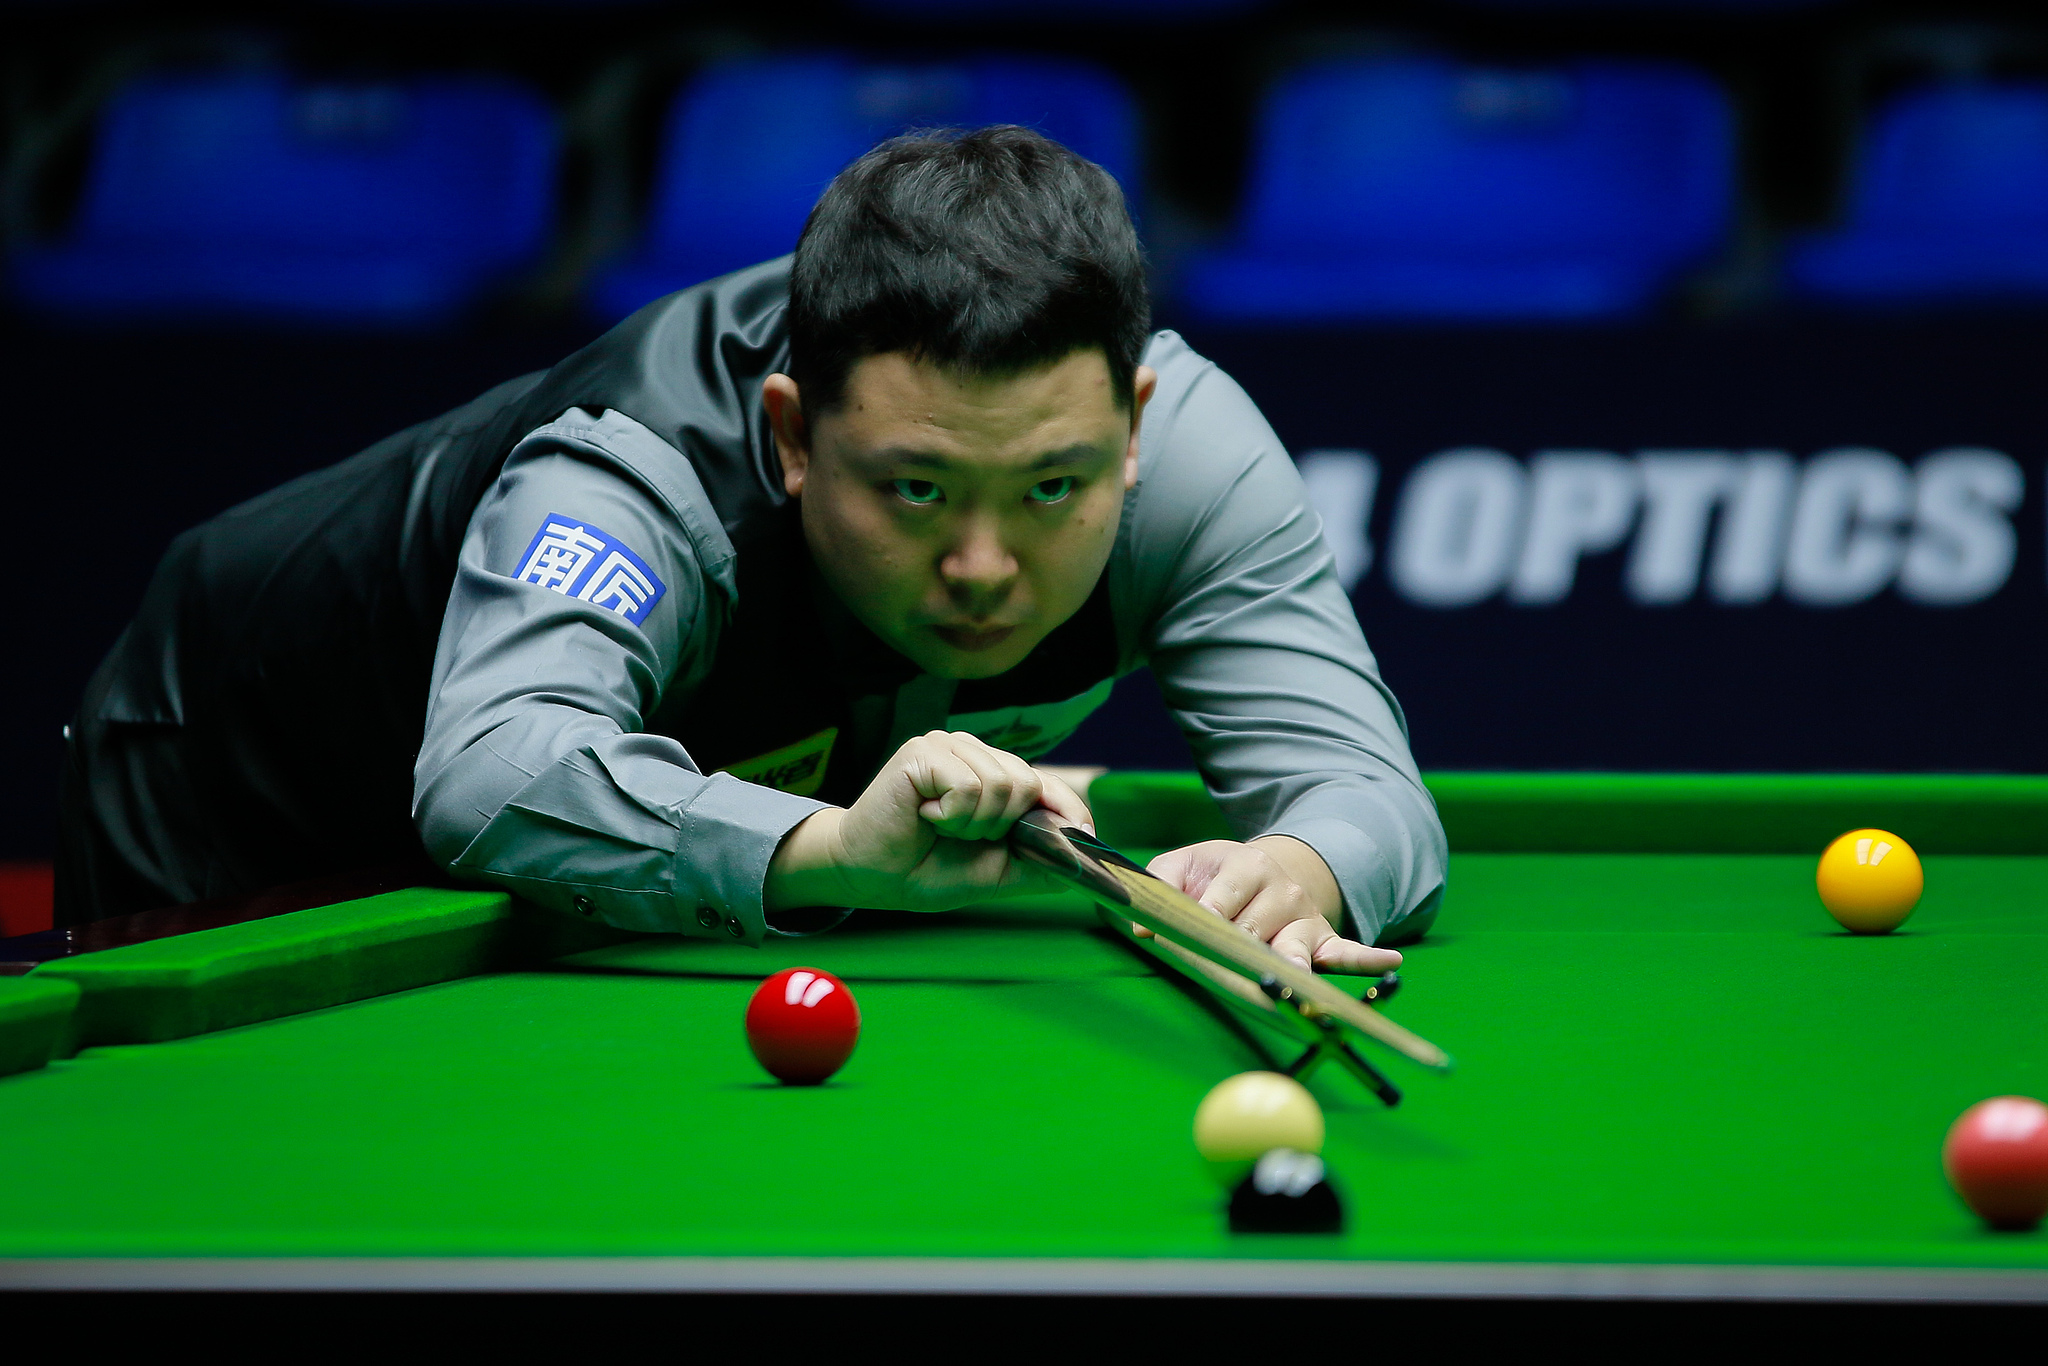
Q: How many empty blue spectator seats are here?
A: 4